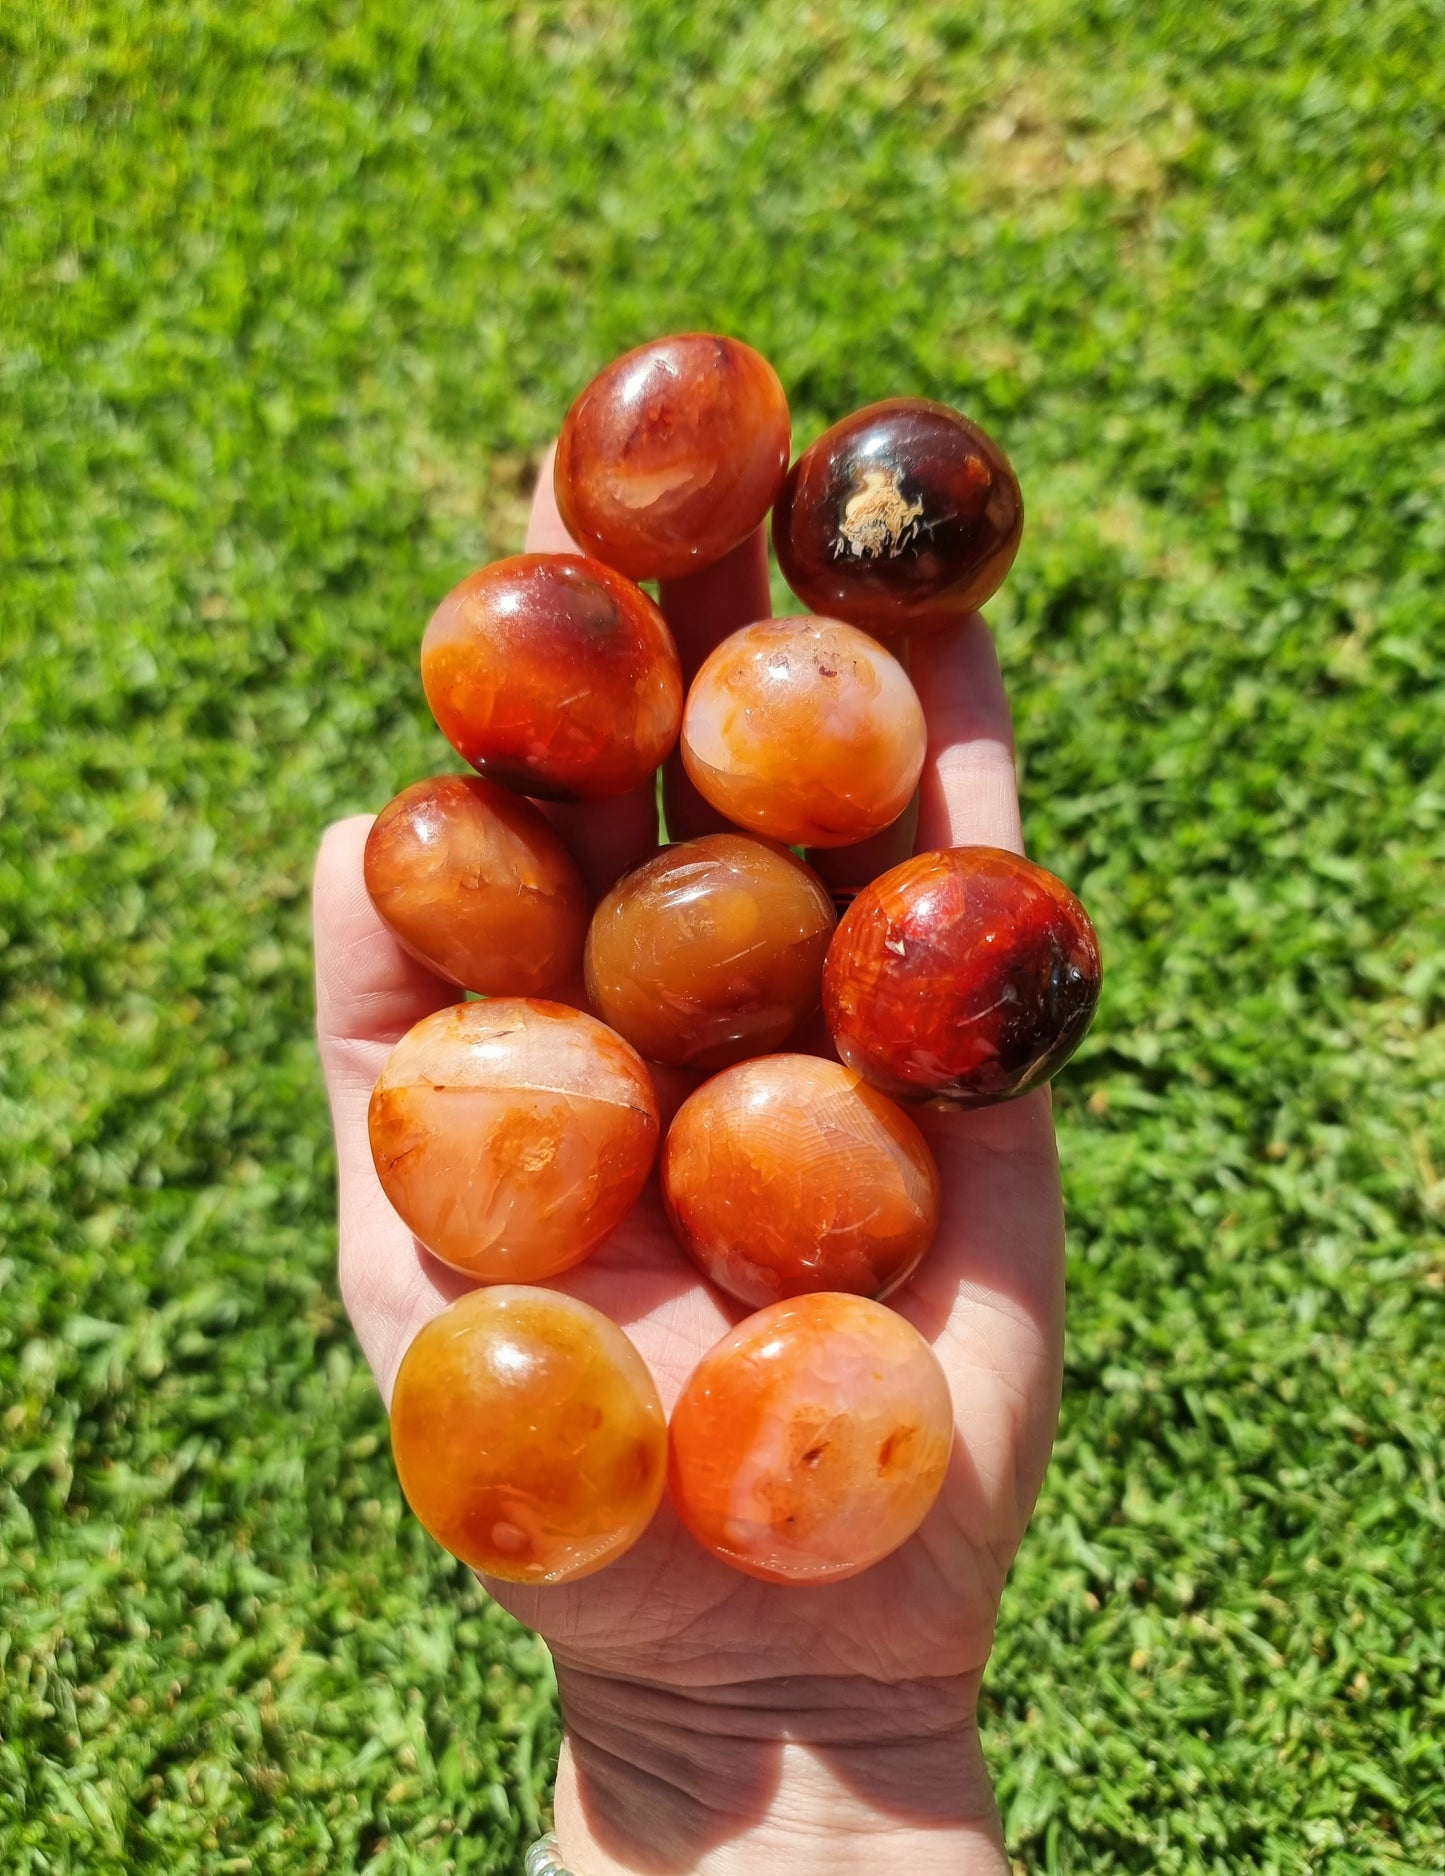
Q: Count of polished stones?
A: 11